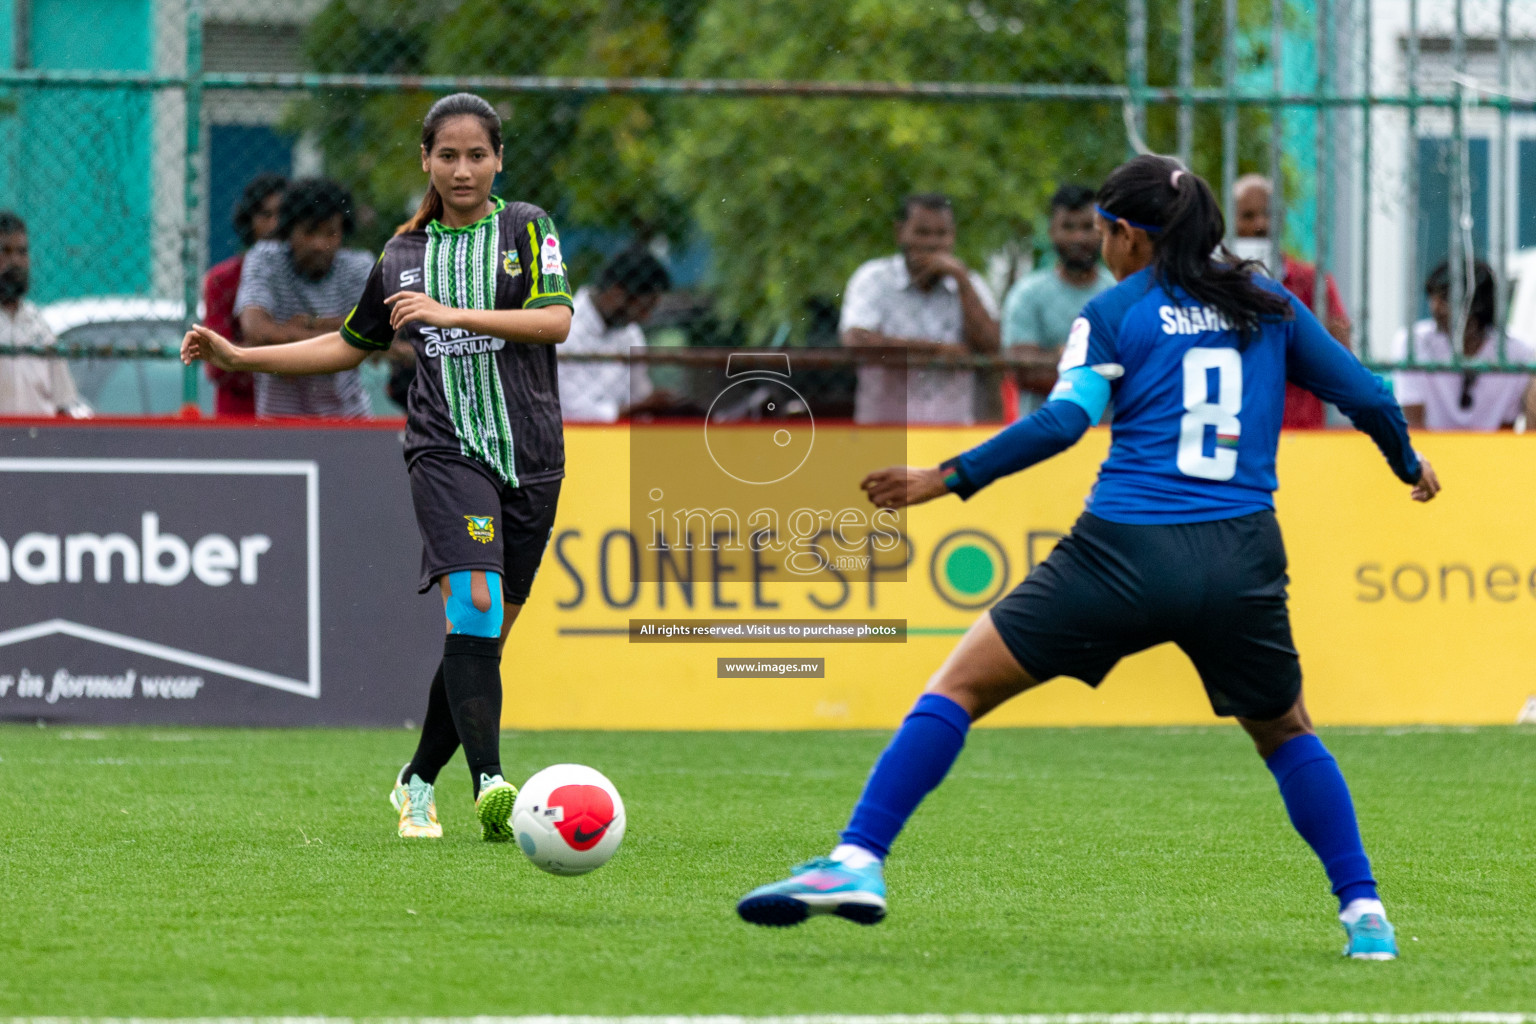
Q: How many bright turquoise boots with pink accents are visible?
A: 2